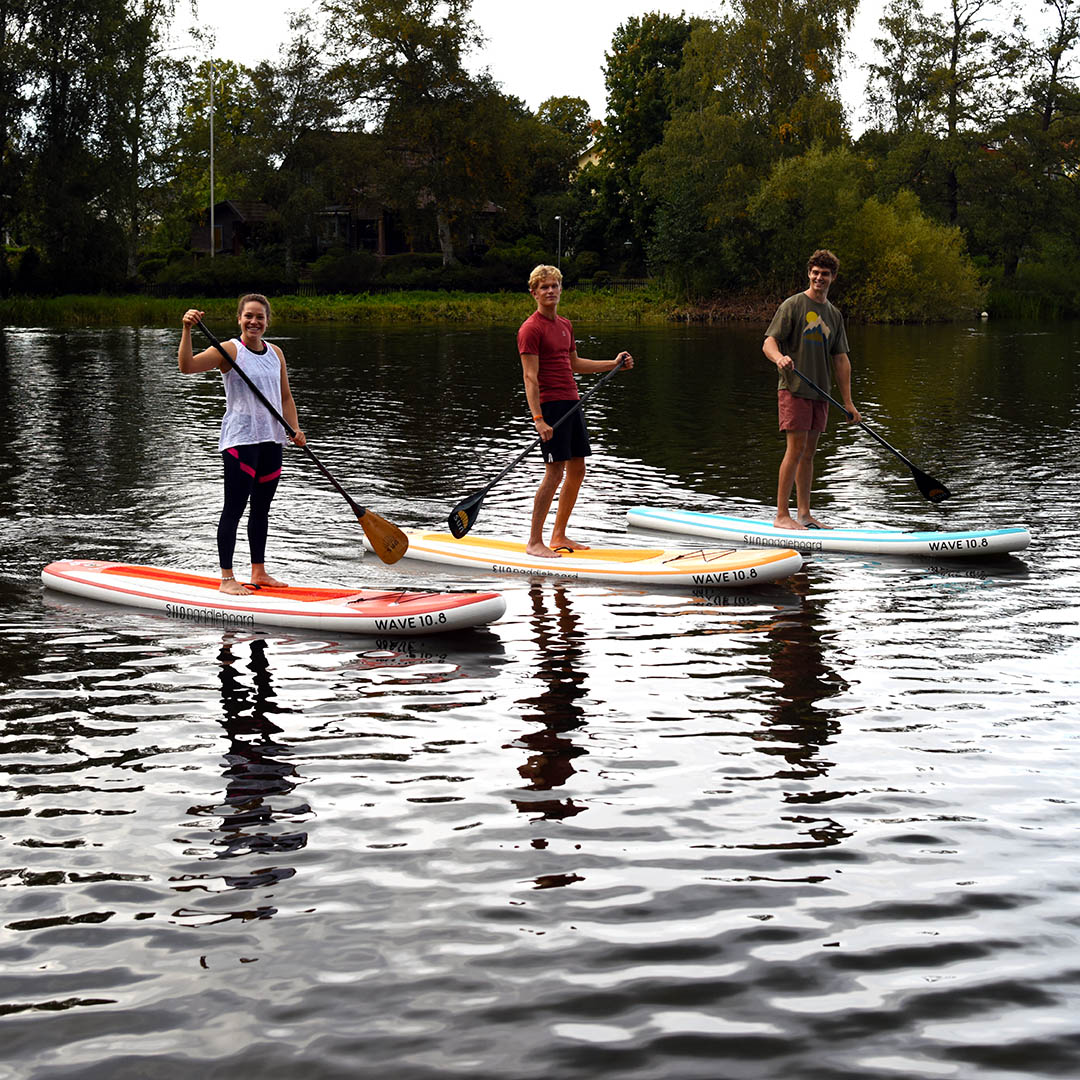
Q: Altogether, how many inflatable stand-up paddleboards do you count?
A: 3